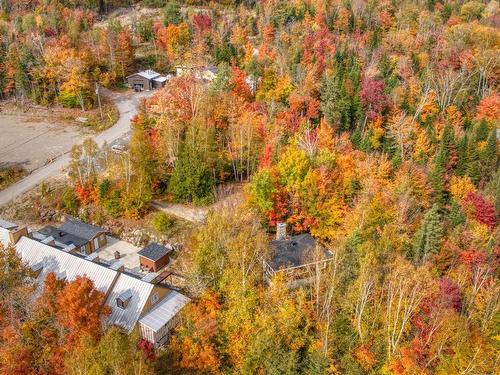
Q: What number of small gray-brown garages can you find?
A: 1